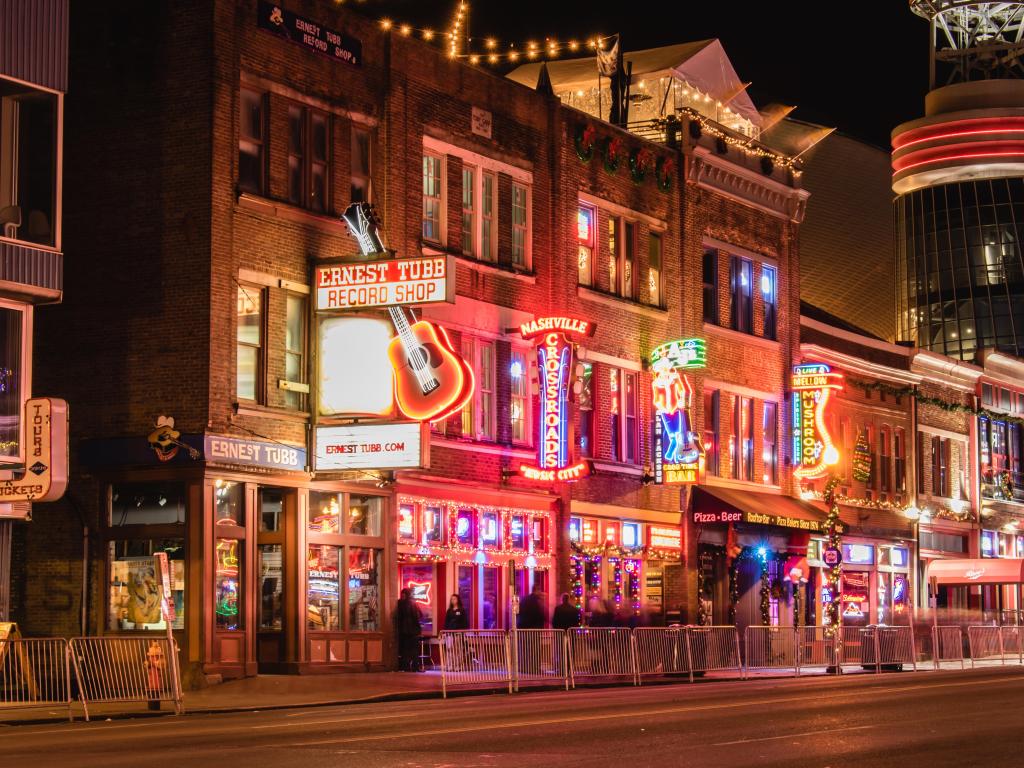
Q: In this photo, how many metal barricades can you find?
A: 14